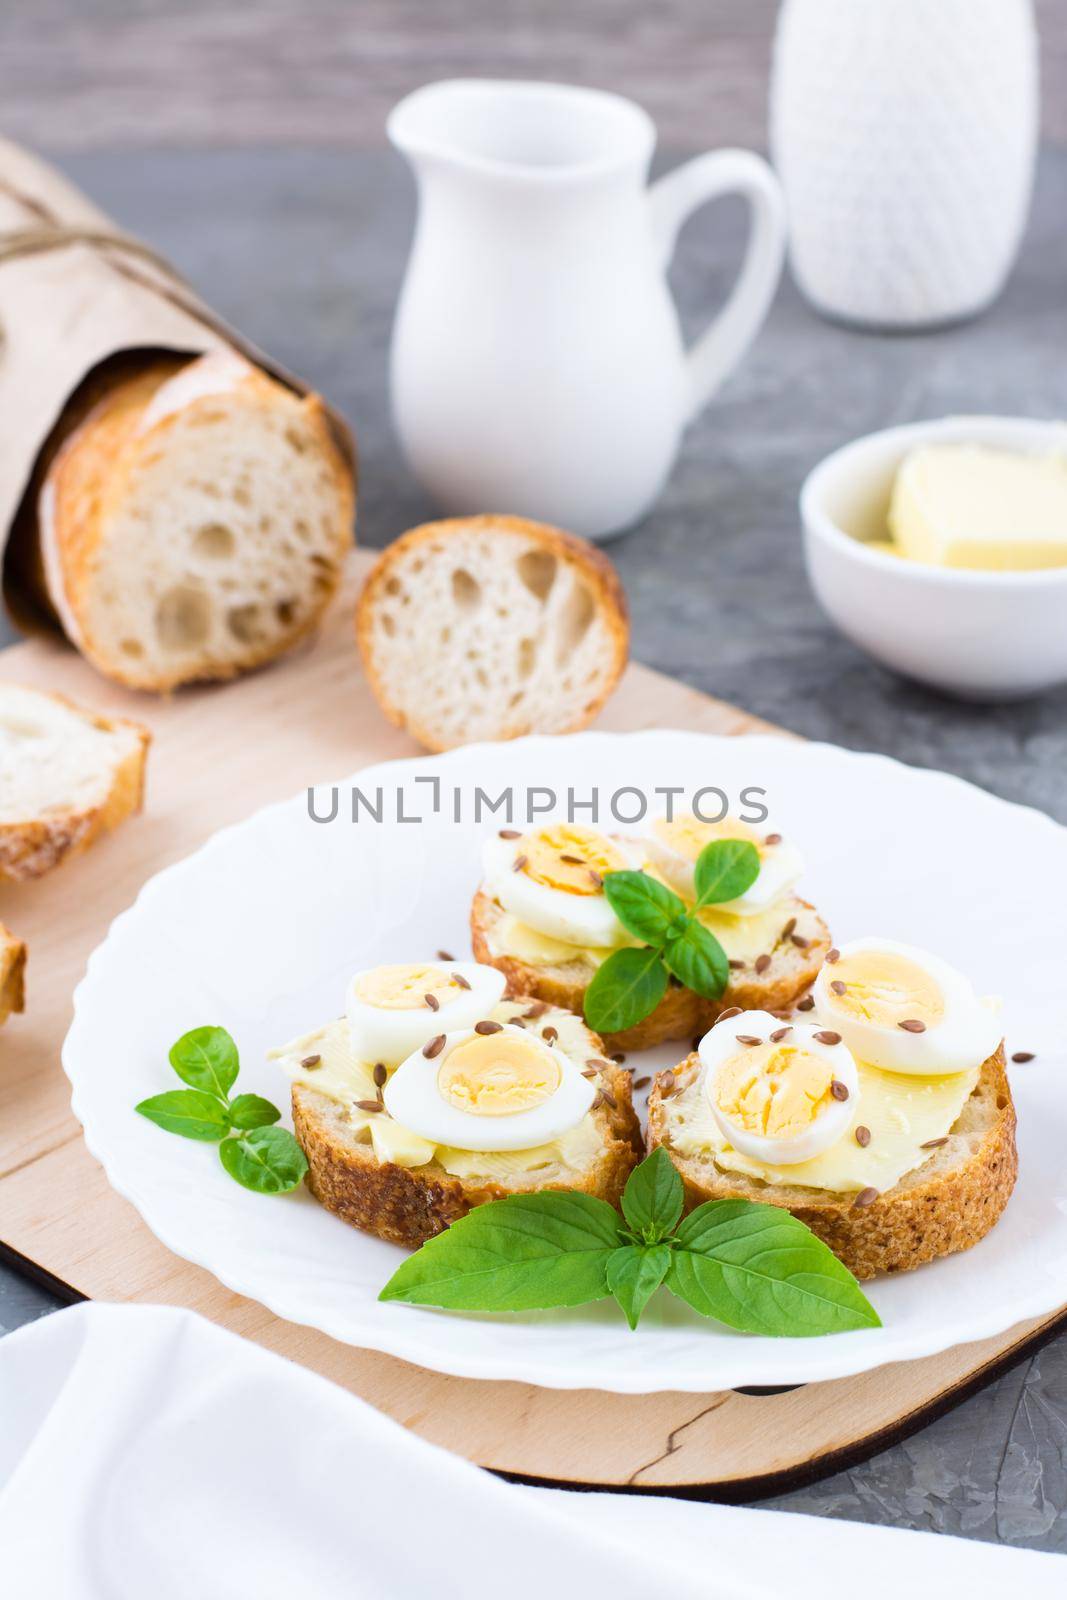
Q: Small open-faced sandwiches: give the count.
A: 3